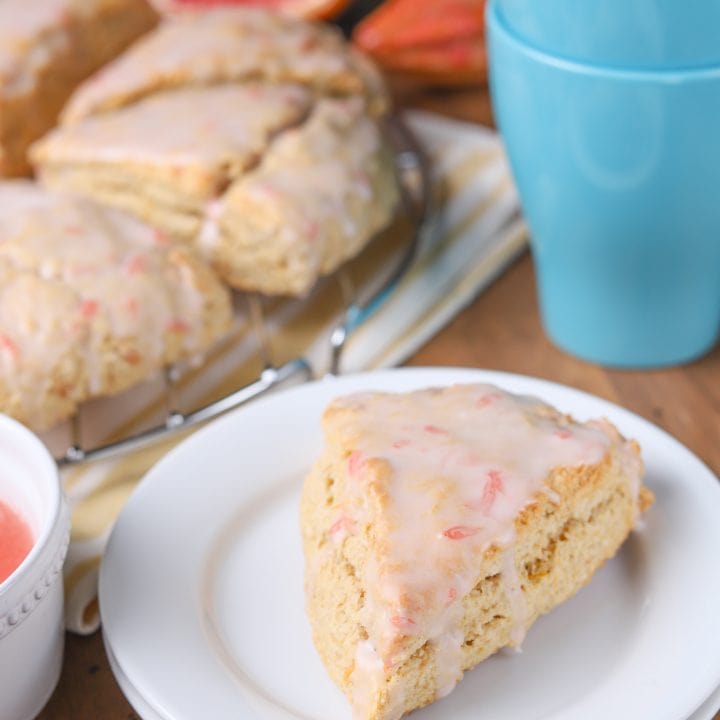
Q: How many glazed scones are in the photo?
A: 5